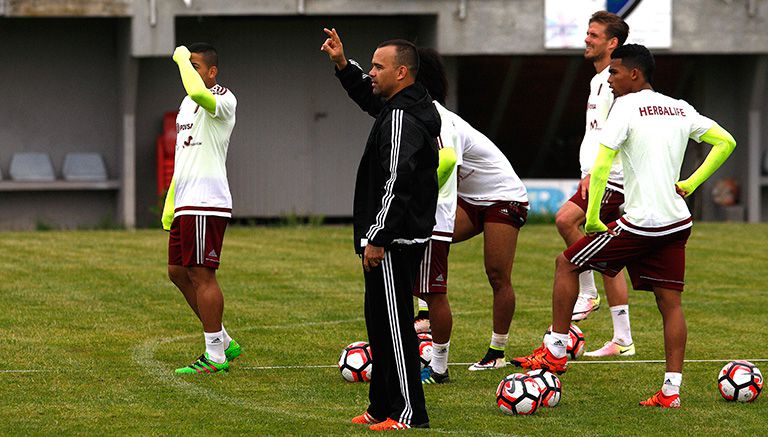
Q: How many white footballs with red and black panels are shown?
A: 6